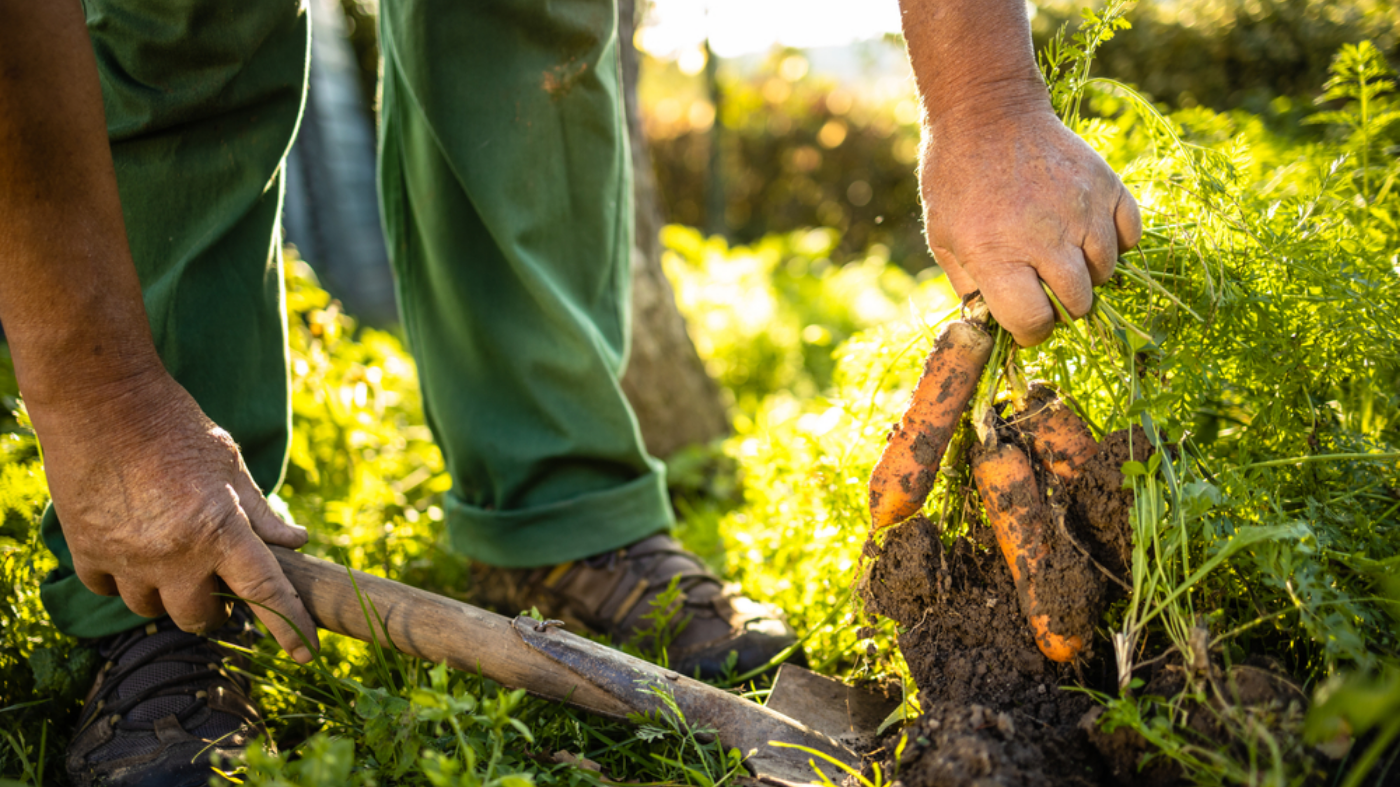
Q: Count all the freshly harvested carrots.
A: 3